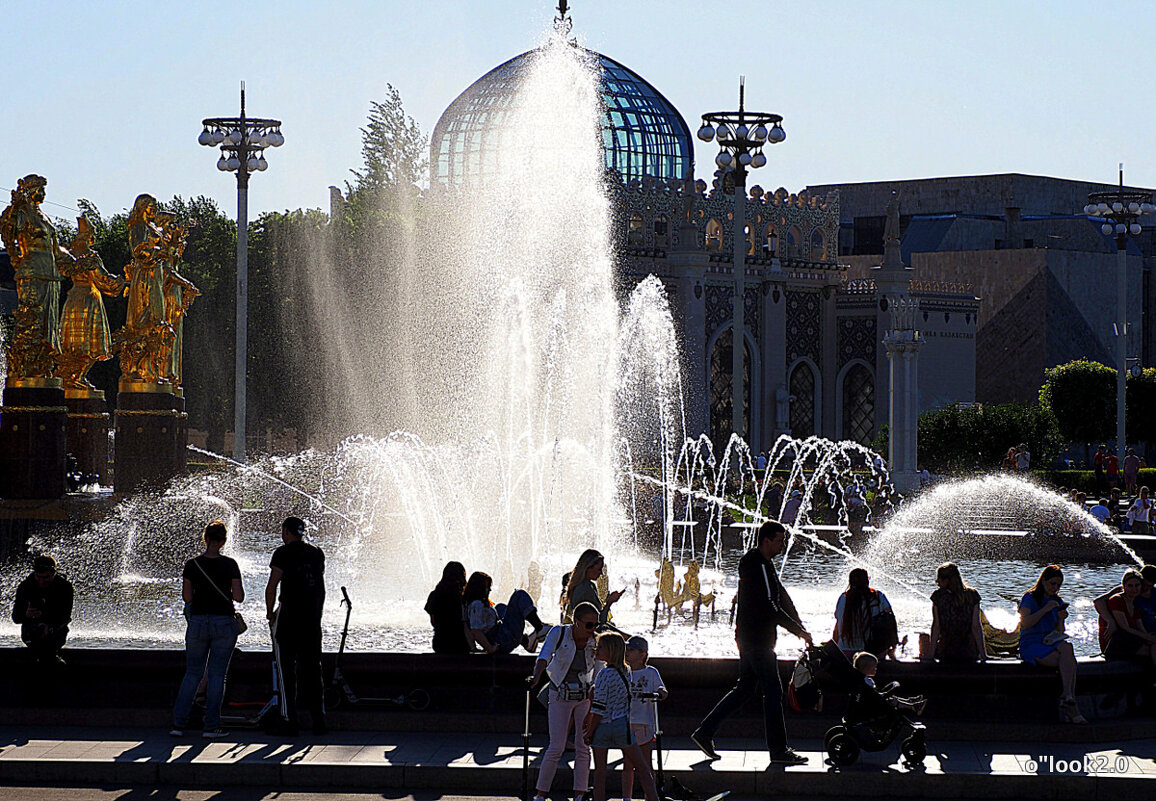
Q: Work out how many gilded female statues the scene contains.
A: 4